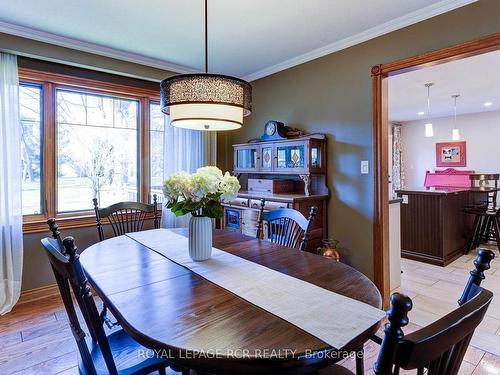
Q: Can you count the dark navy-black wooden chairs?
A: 4